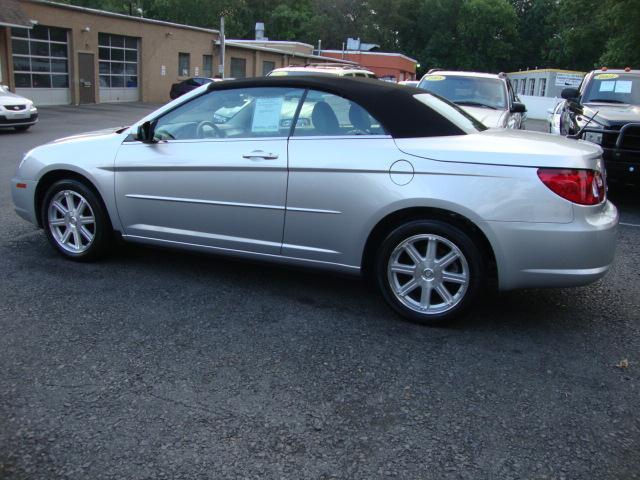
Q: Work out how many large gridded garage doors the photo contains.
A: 2